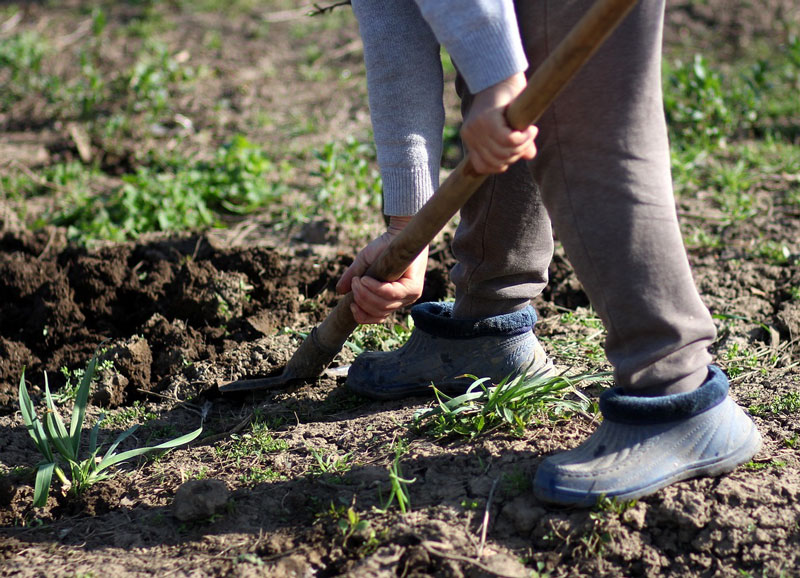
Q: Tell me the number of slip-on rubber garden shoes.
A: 2